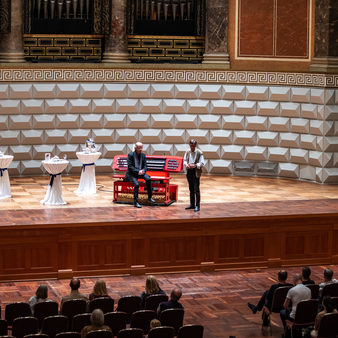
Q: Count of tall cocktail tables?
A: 3